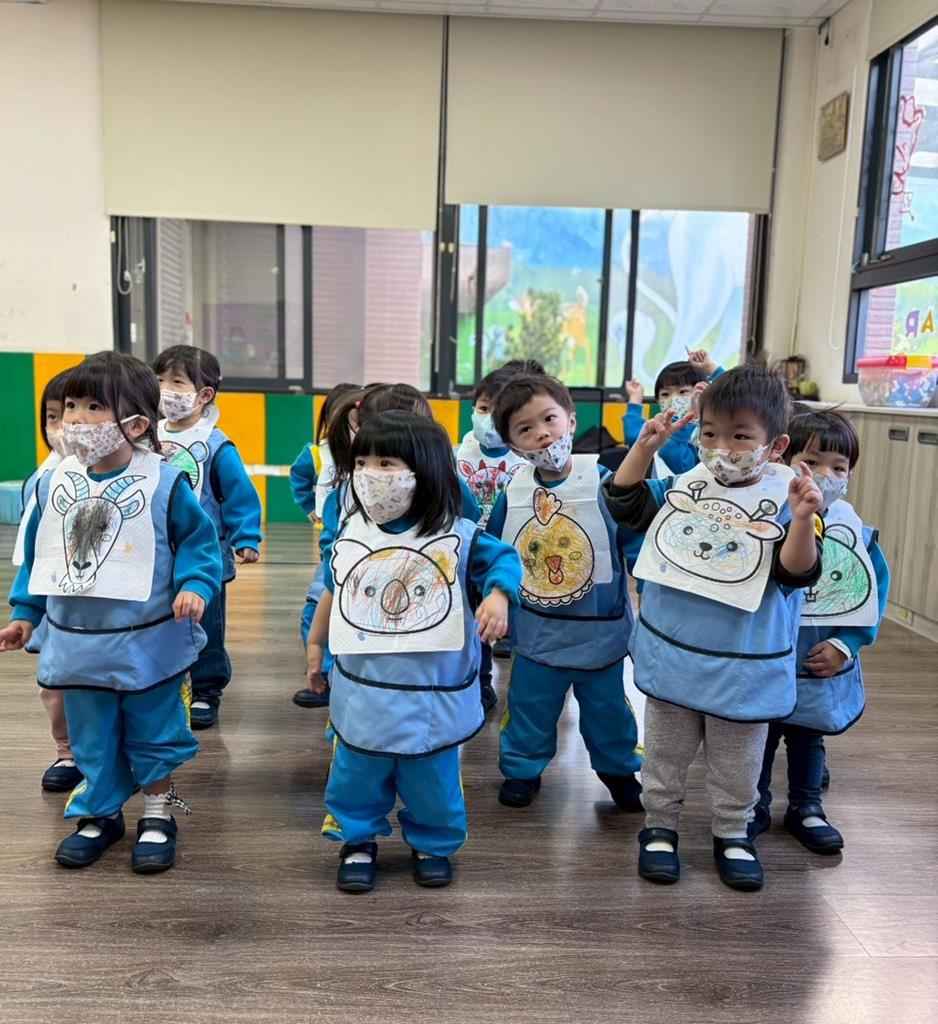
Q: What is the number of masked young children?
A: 9